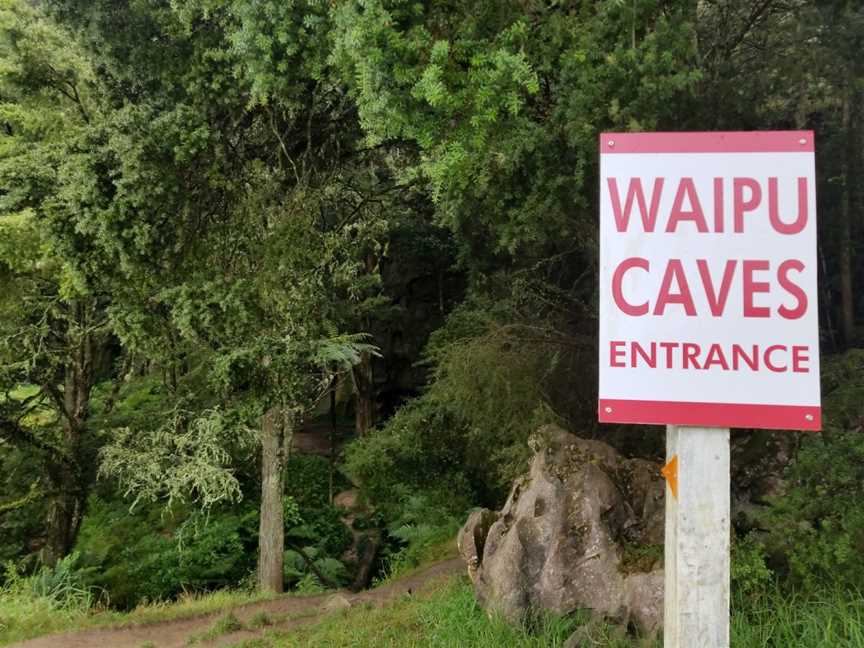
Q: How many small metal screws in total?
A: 4